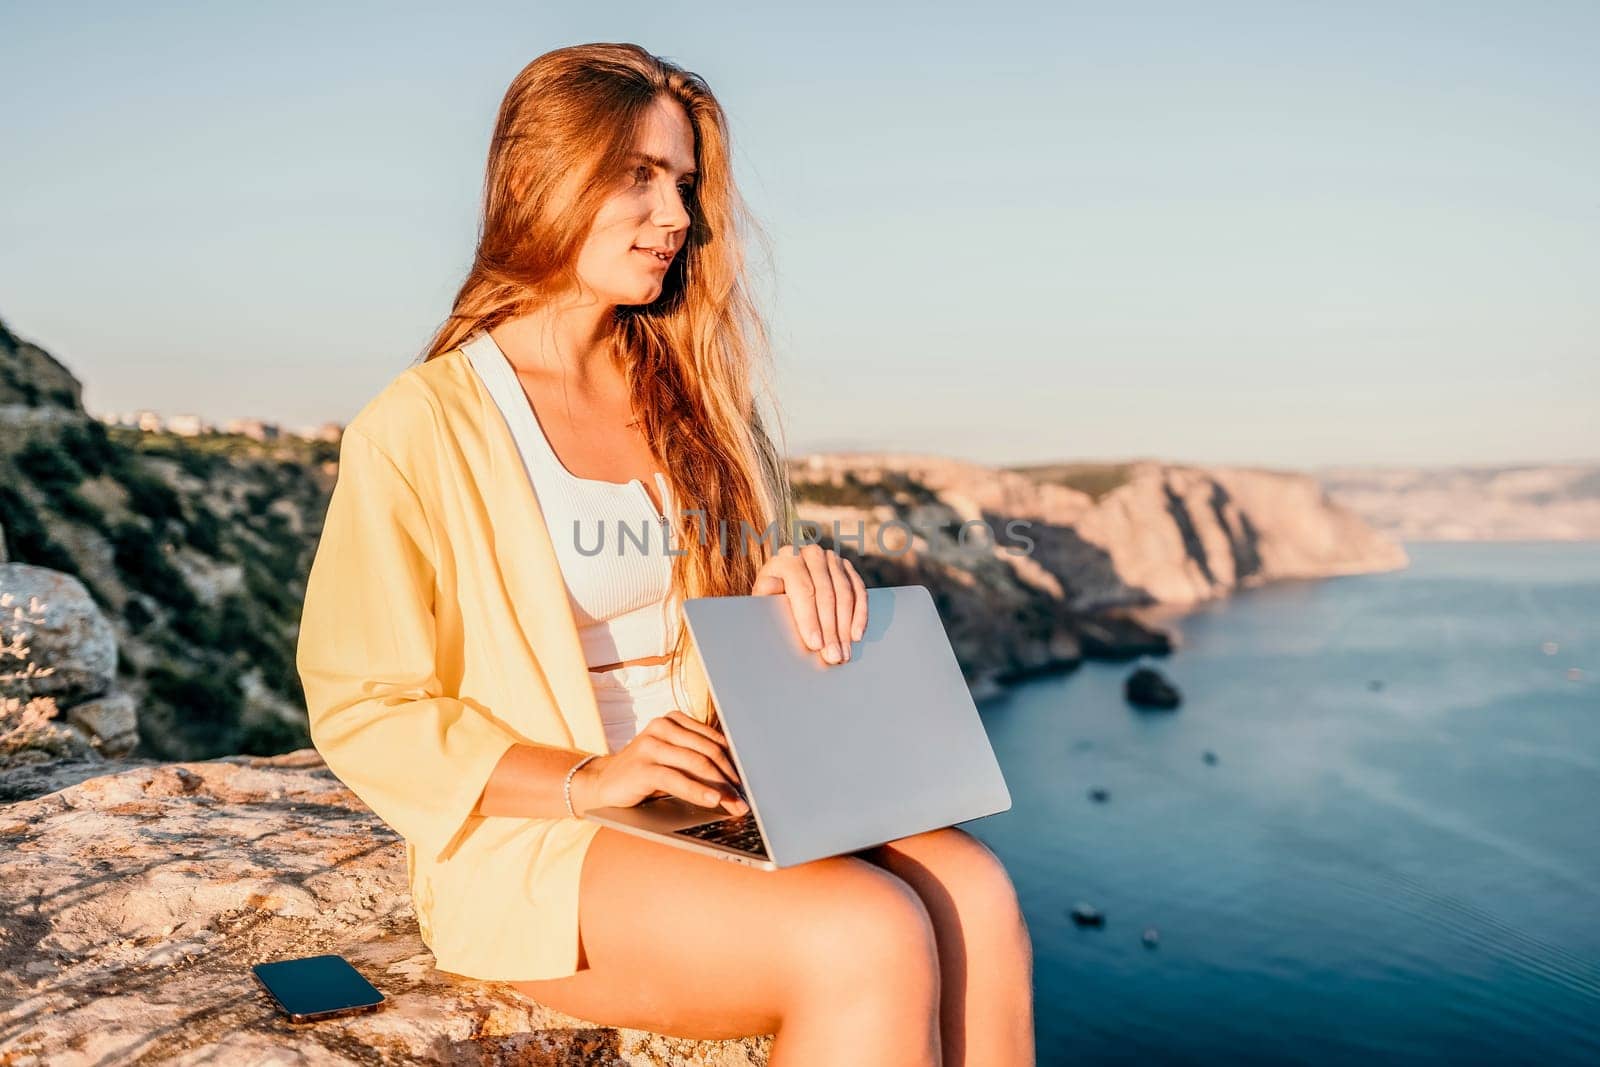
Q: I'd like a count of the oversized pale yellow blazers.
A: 1